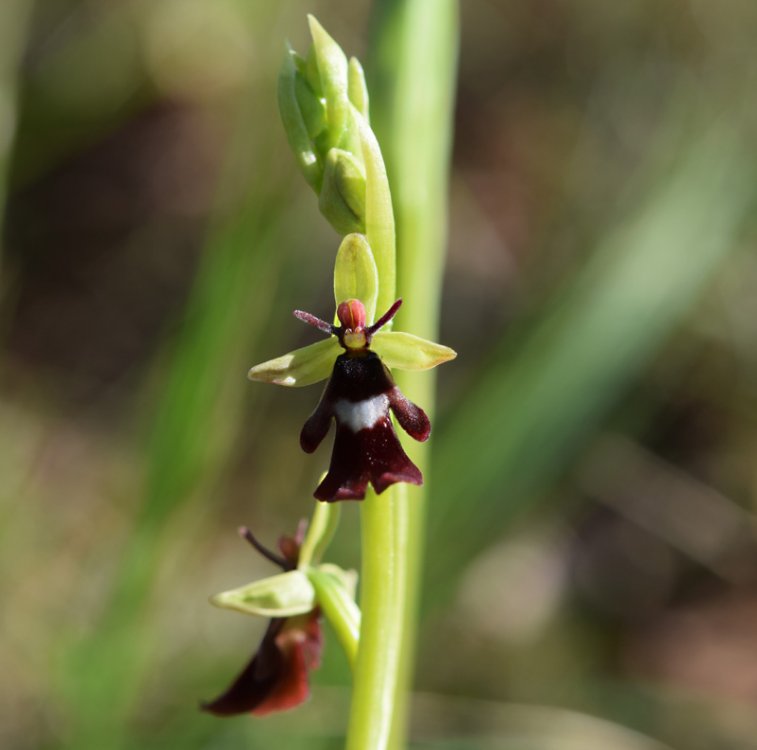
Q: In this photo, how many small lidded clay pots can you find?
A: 0